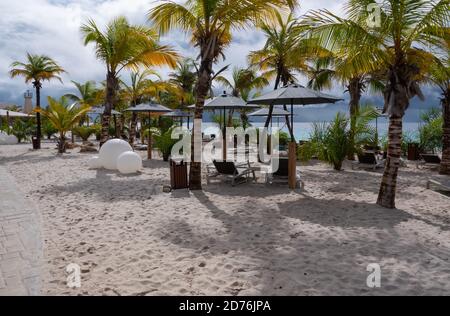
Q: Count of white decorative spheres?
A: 3